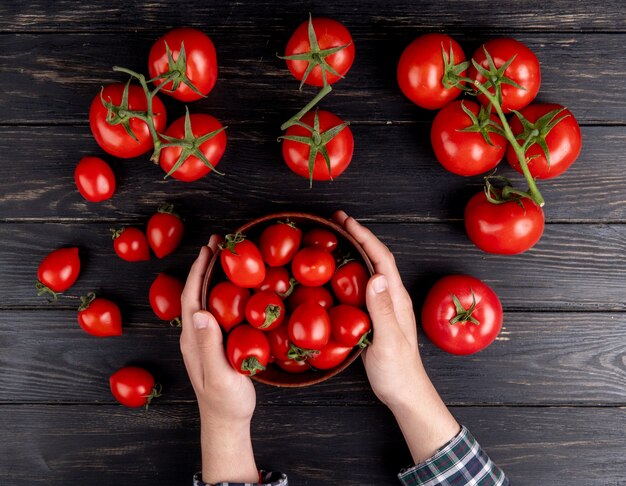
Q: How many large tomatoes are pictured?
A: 11